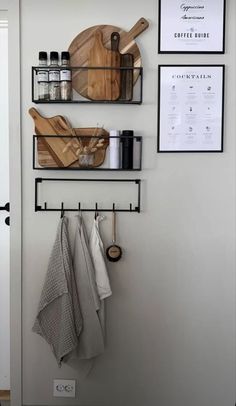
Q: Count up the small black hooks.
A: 6